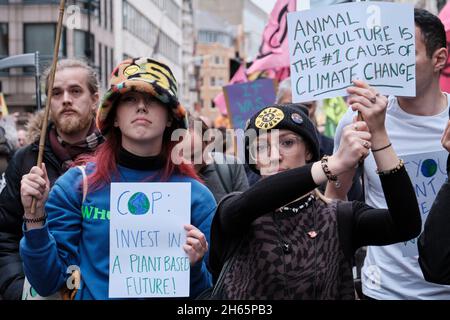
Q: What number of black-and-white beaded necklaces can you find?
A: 1